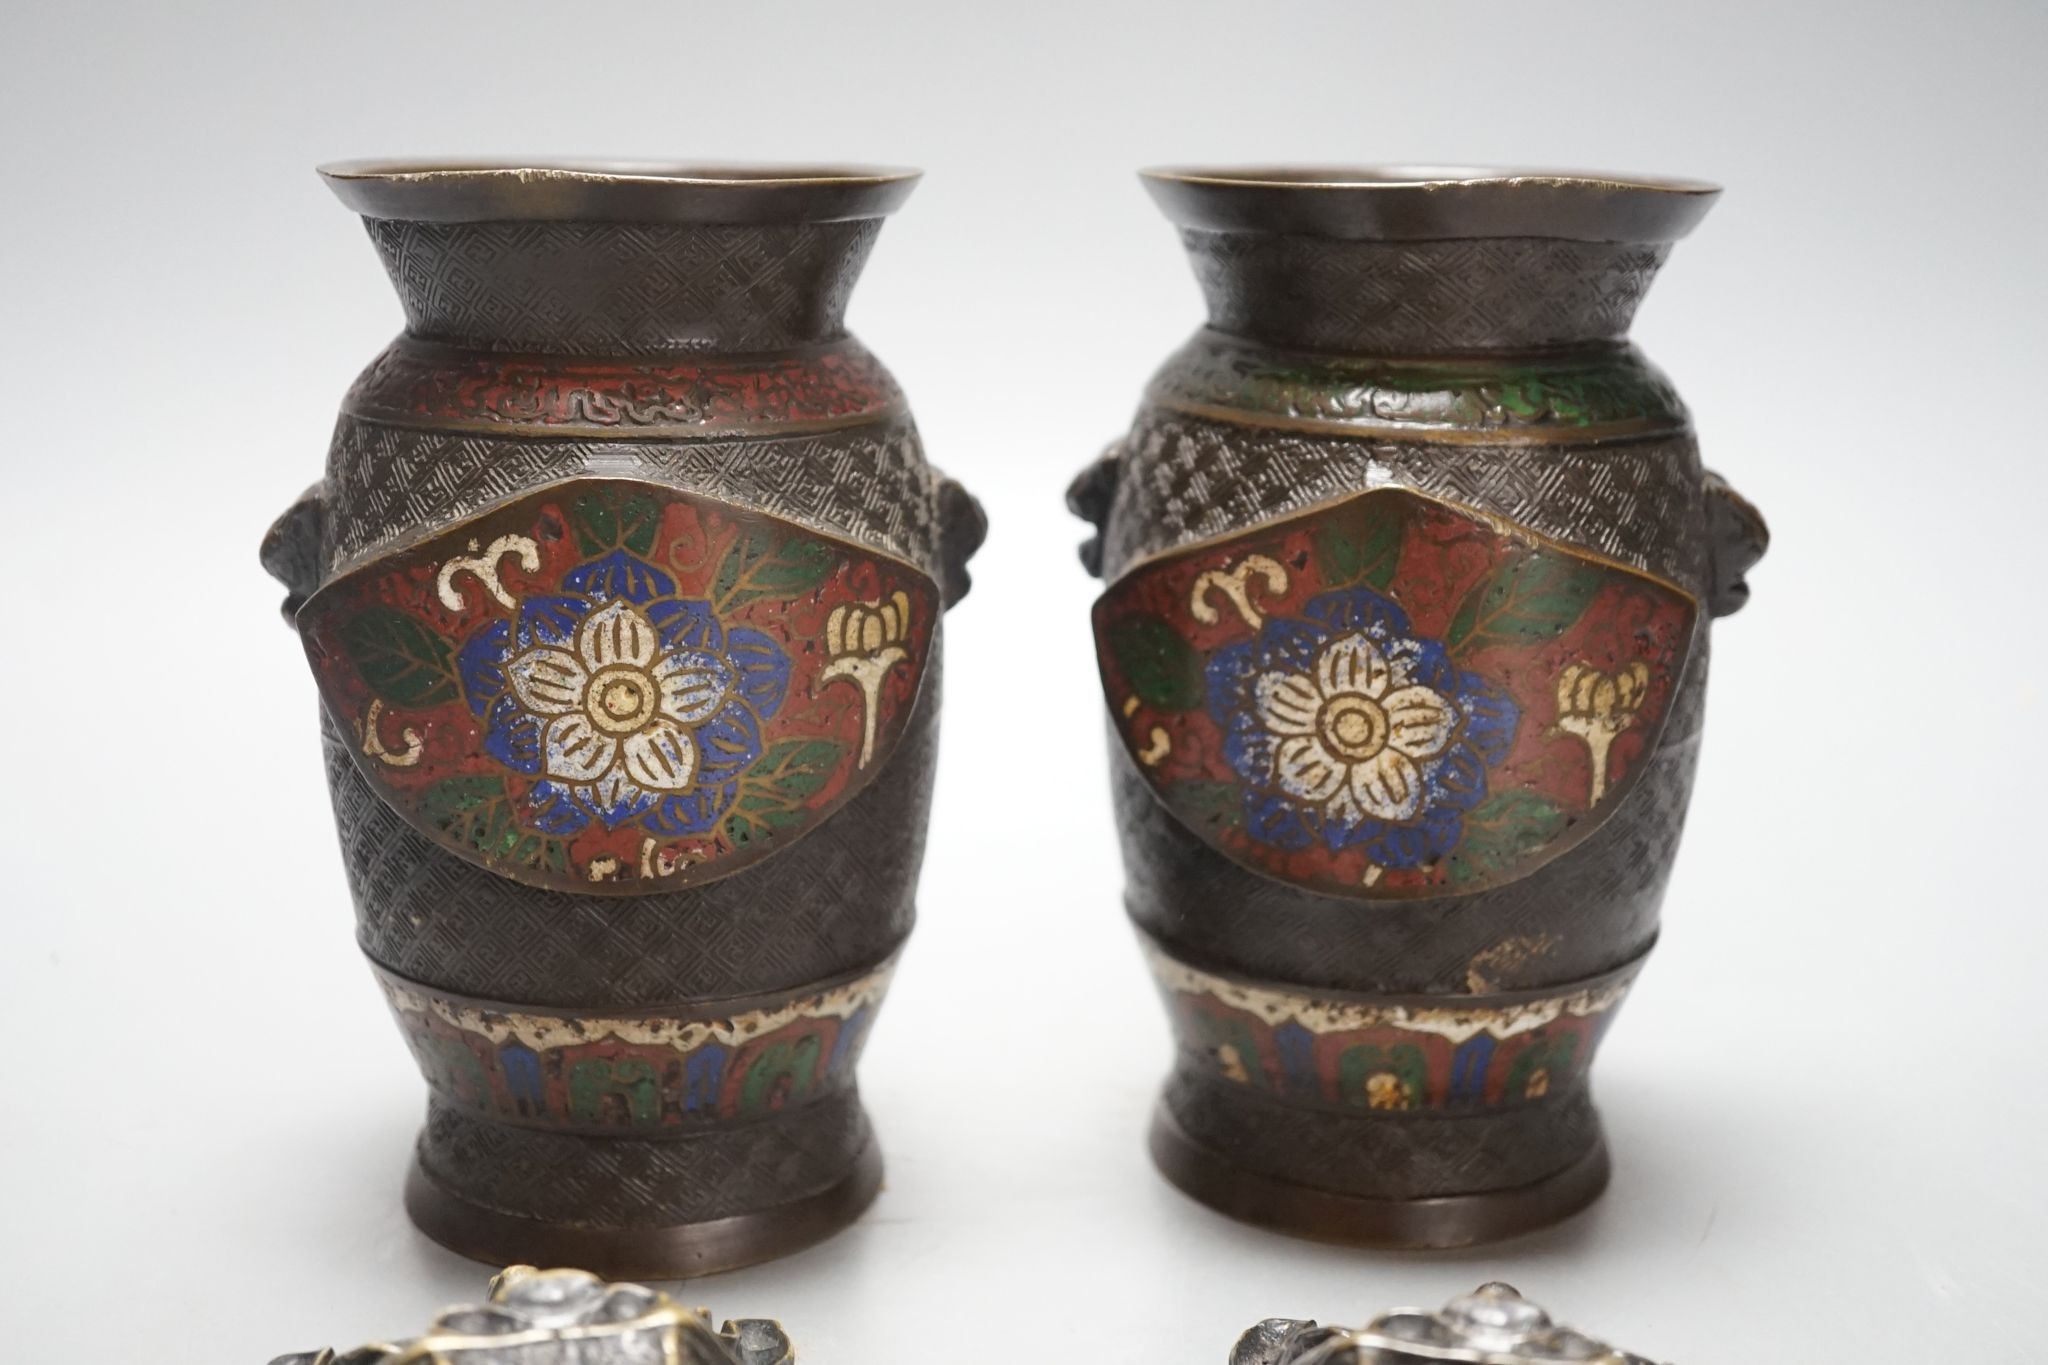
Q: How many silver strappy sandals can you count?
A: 0